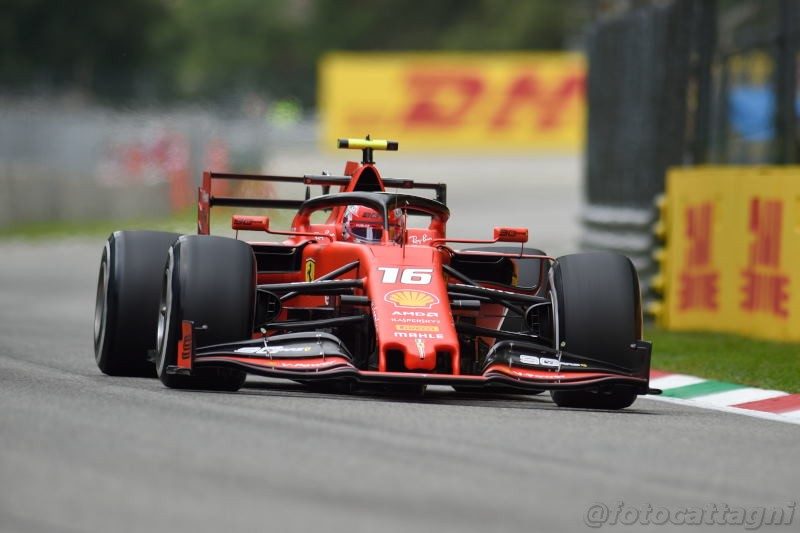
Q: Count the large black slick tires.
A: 4